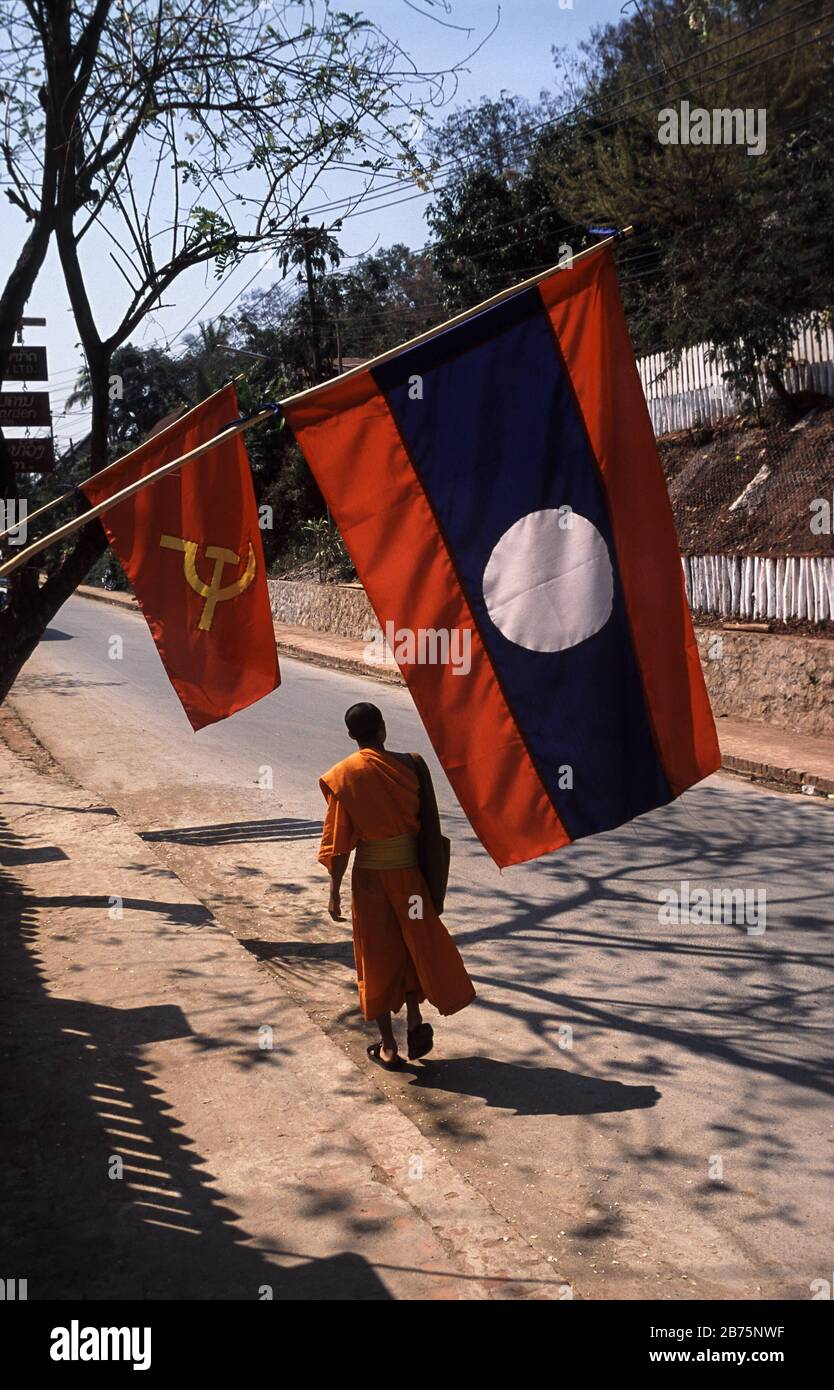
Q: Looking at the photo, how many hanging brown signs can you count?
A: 3